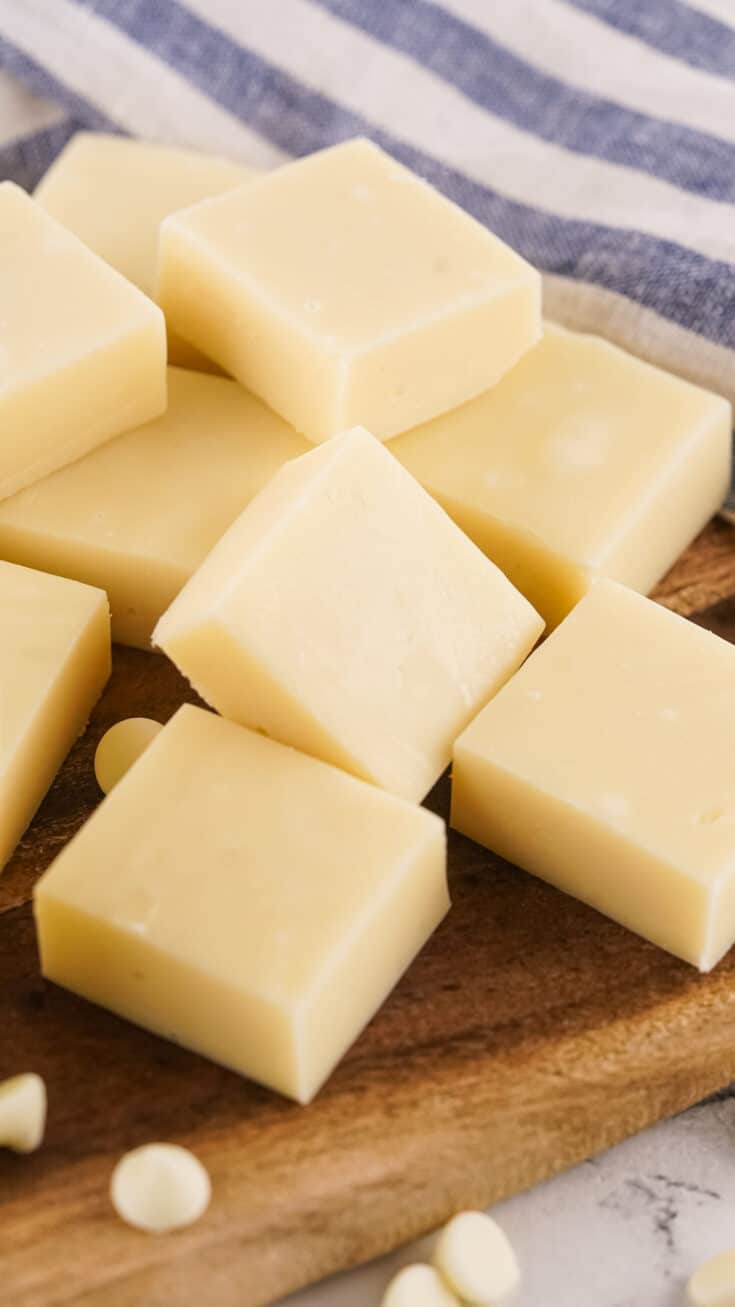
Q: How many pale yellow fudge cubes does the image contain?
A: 9